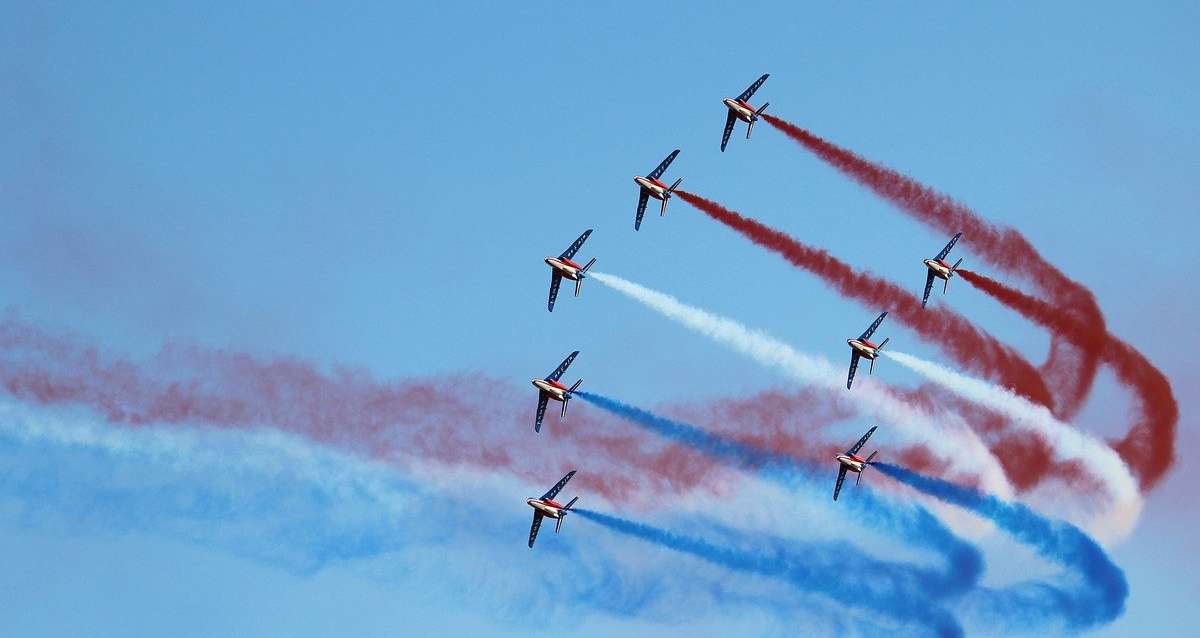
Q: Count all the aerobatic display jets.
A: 8